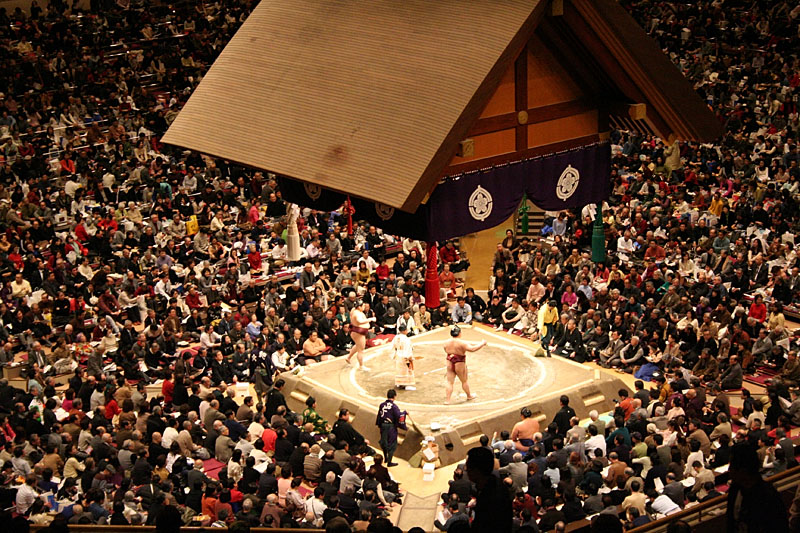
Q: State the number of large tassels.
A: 3